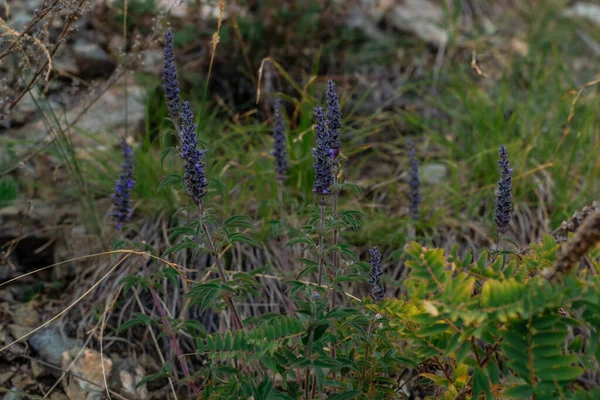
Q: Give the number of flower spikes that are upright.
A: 9